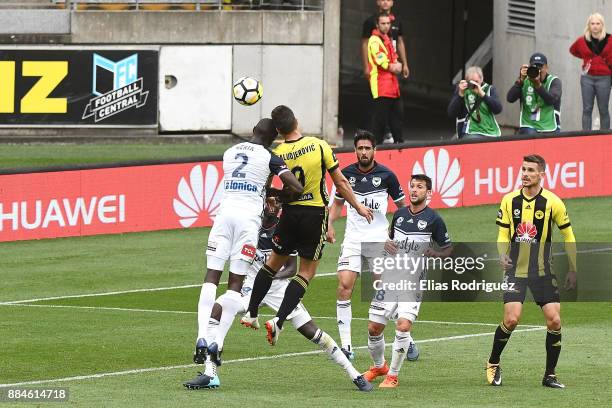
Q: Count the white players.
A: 4